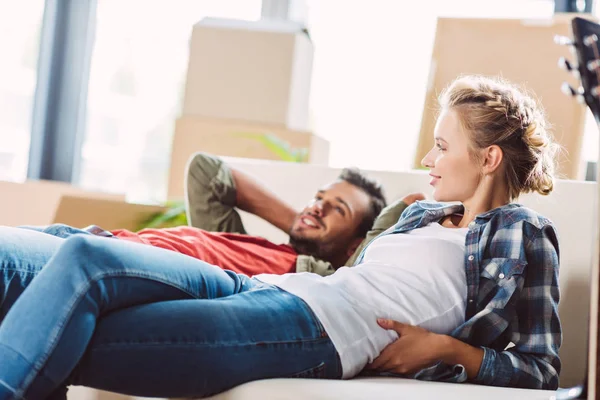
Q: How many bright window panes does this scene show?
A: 3